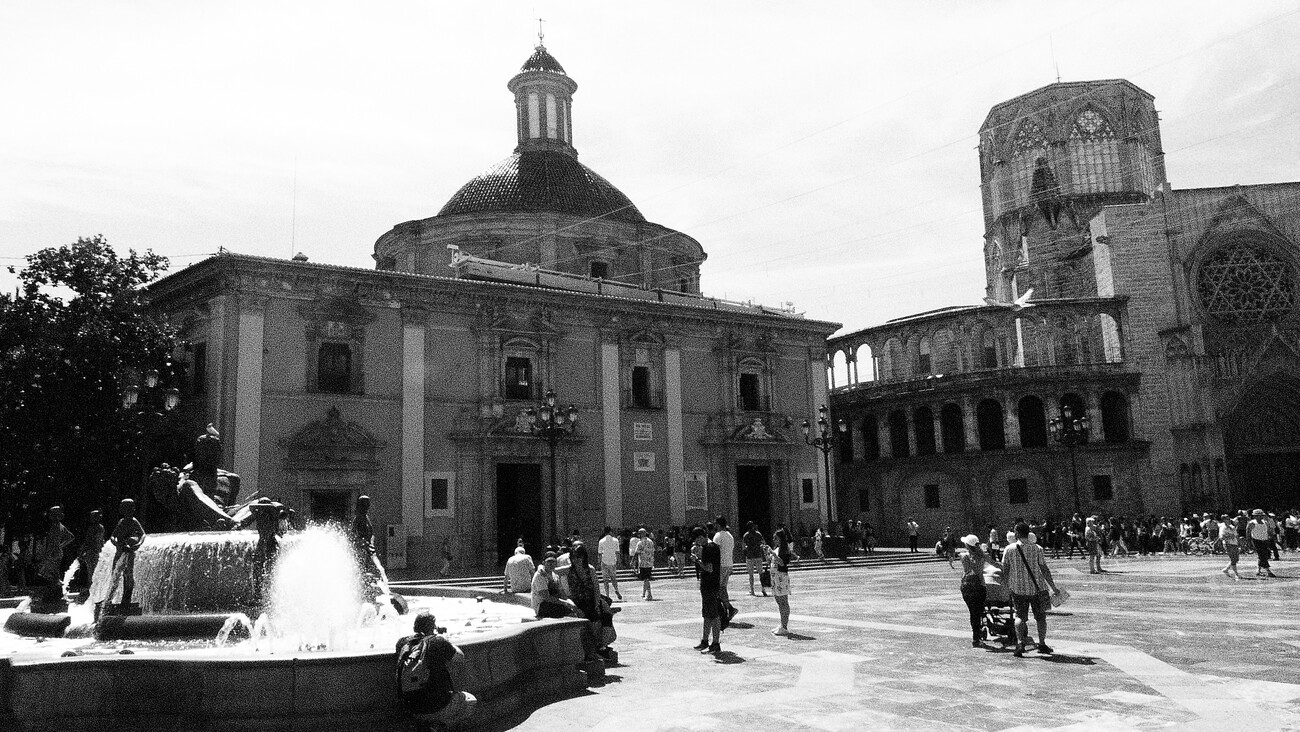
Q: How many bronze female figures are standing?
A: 5